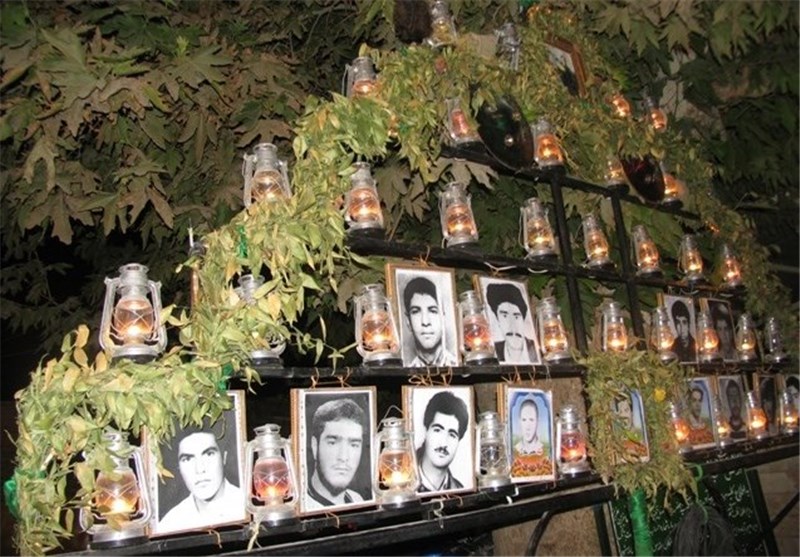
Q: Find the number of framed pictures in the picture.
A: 14